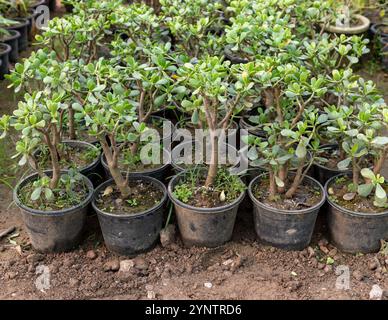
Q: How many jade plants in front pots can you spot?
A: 5